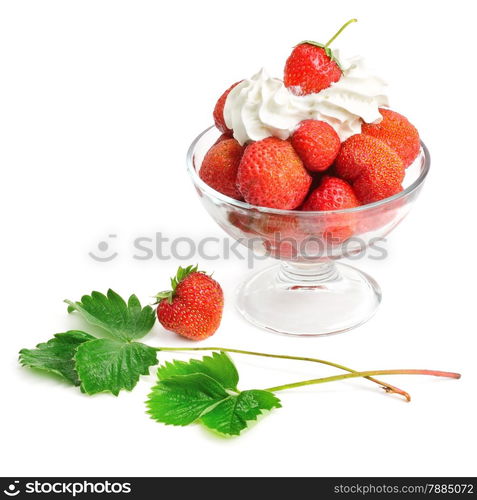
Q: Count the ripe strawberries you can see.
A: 9